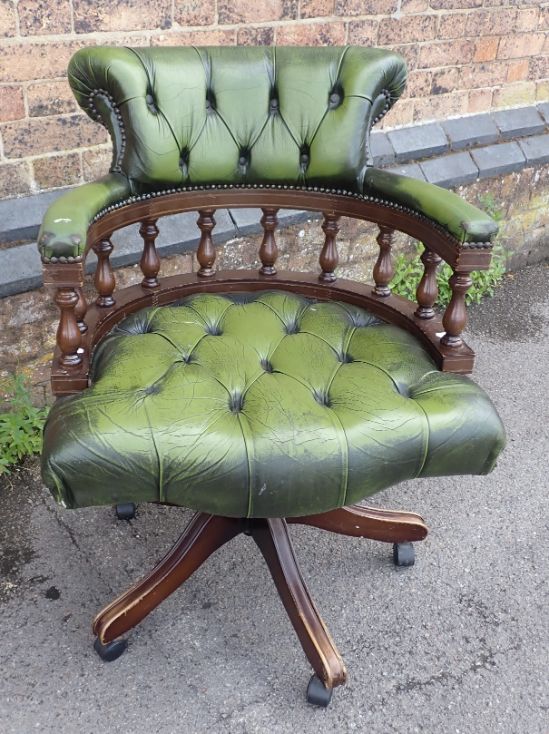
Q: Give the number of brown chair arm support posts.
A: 10